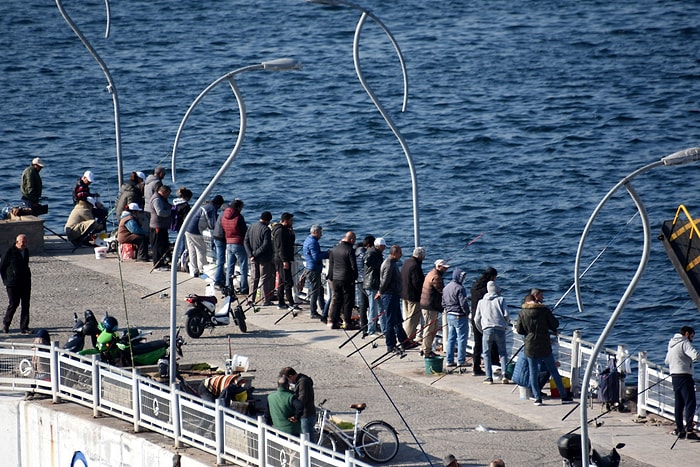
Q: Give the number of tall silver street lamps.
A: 4